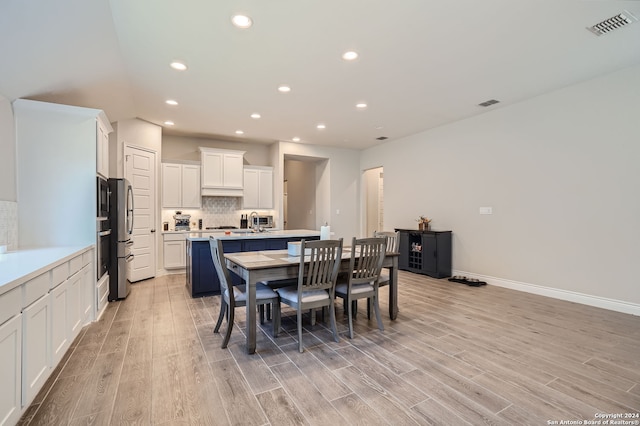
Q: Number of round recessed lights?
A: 11